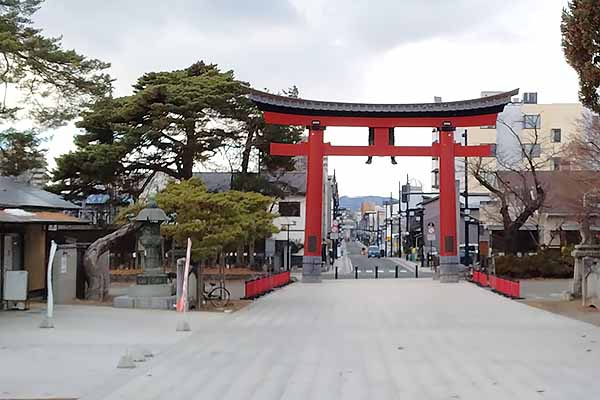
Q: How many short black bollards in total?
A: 5